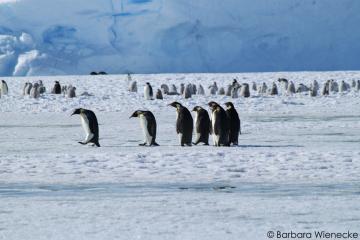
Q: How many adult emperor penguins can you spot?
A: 6